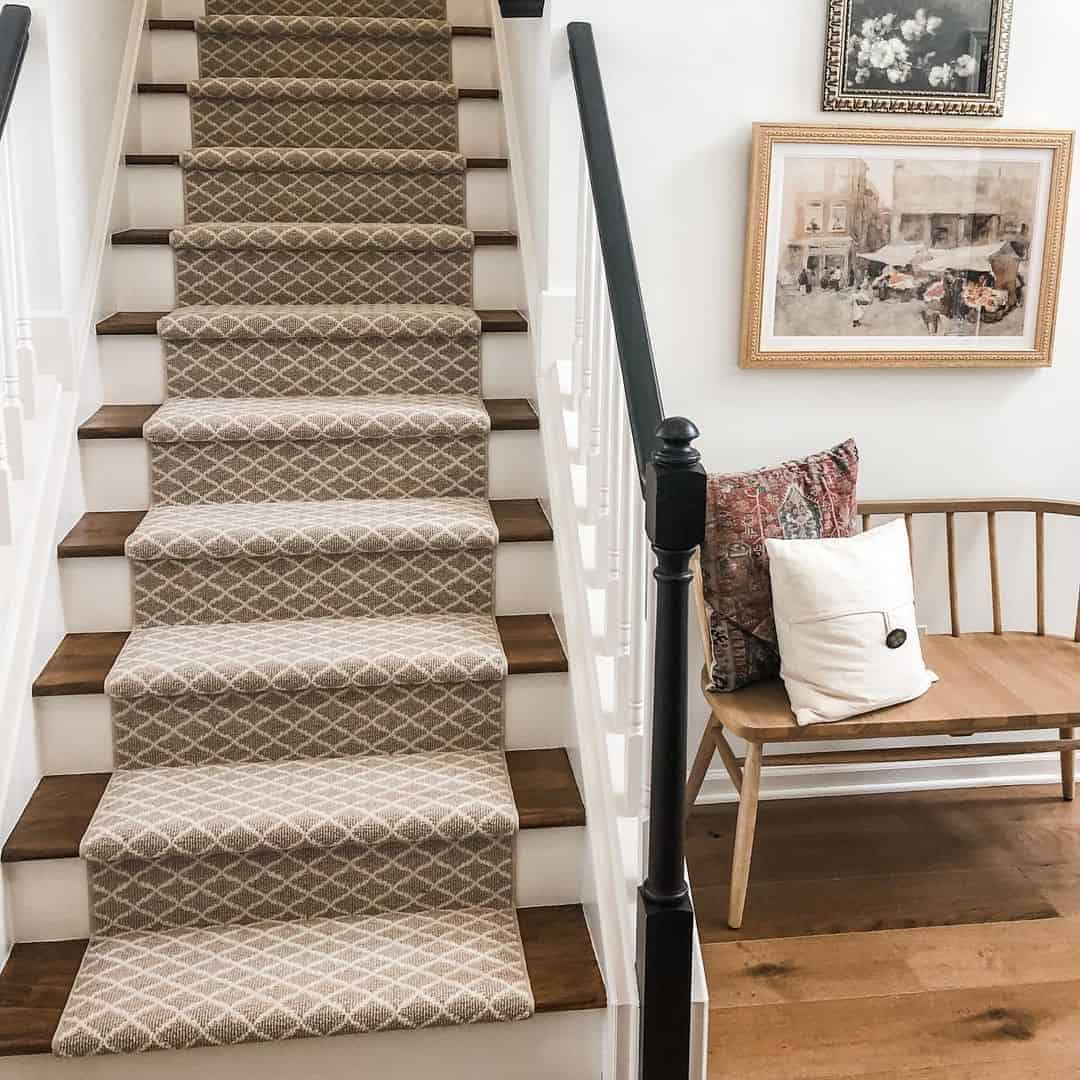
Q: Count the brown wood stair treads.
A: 10